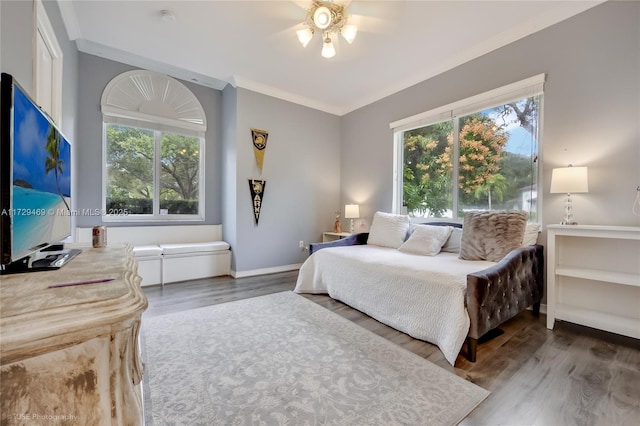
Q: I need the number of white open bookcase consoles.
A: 1